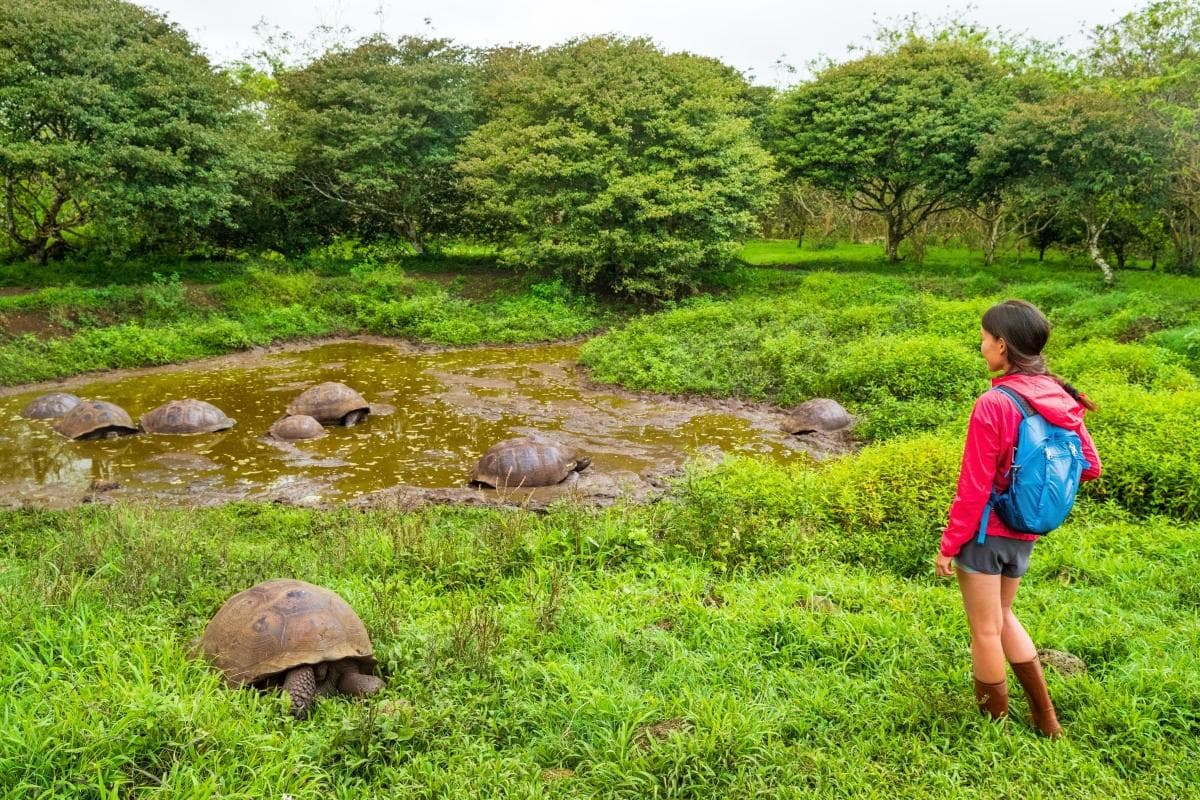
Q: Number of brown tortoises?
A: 8